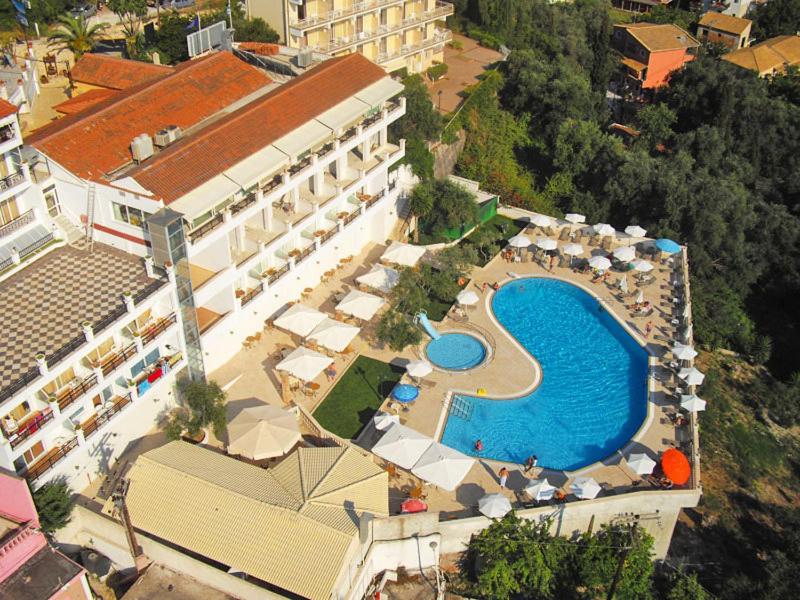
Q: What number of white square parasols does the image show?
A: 8